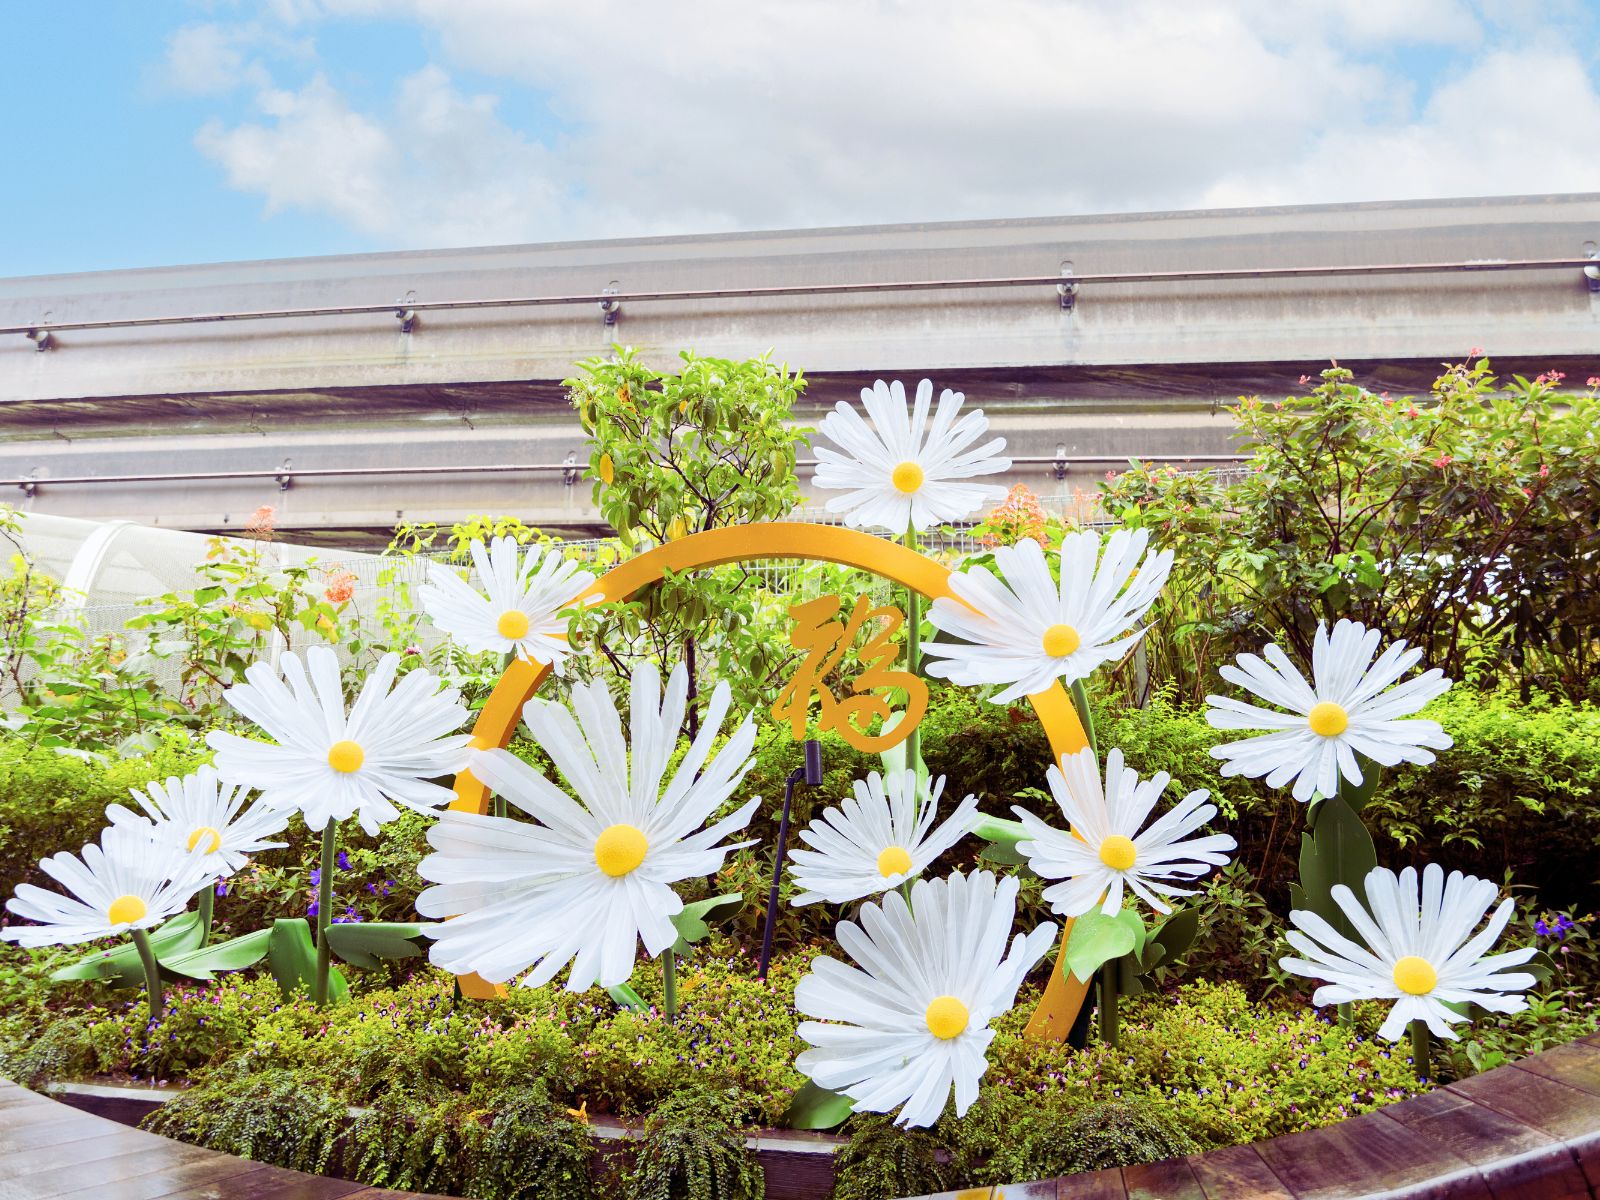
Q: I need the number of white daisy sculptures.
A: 12